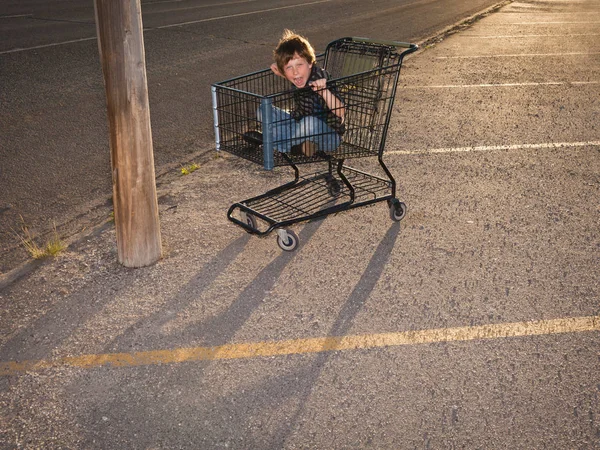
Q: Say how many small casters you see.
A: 4